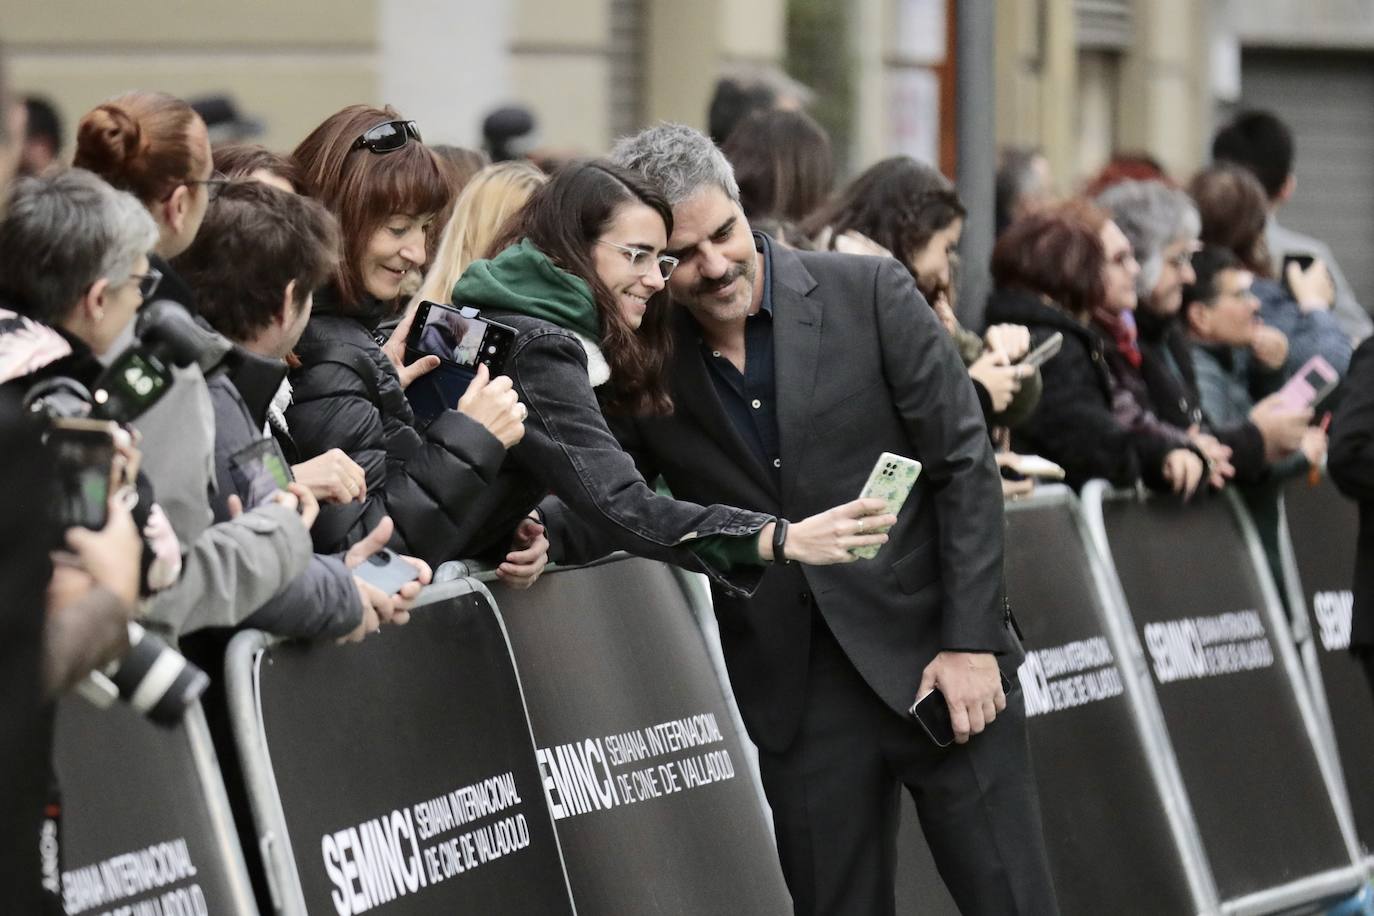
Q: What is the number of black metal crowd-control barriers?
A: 6